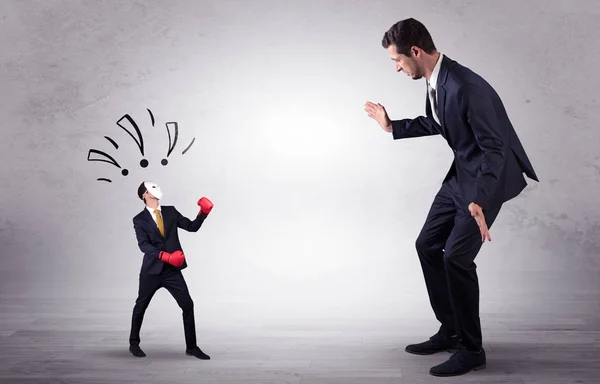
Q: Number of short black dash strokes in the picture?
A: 4